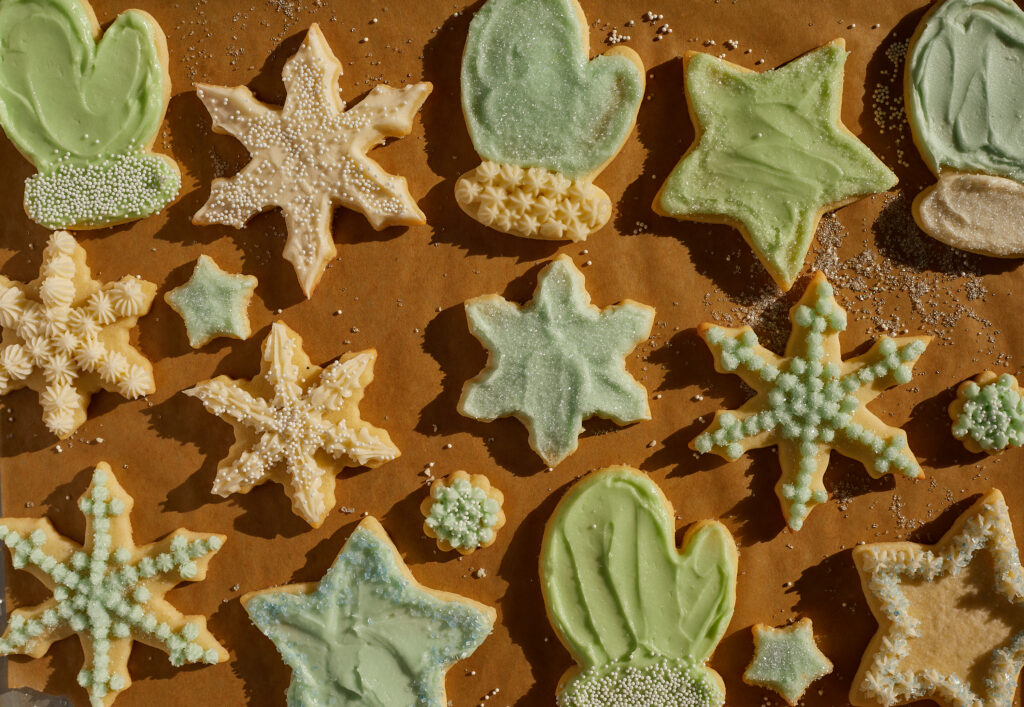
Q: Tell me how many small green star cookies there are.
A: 2